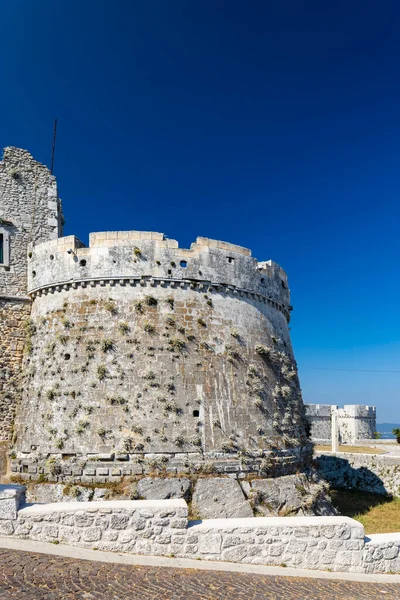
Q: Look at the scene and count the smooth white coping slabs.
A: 3